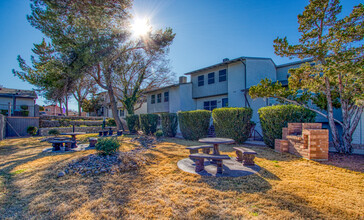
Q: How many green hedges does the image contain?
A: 6